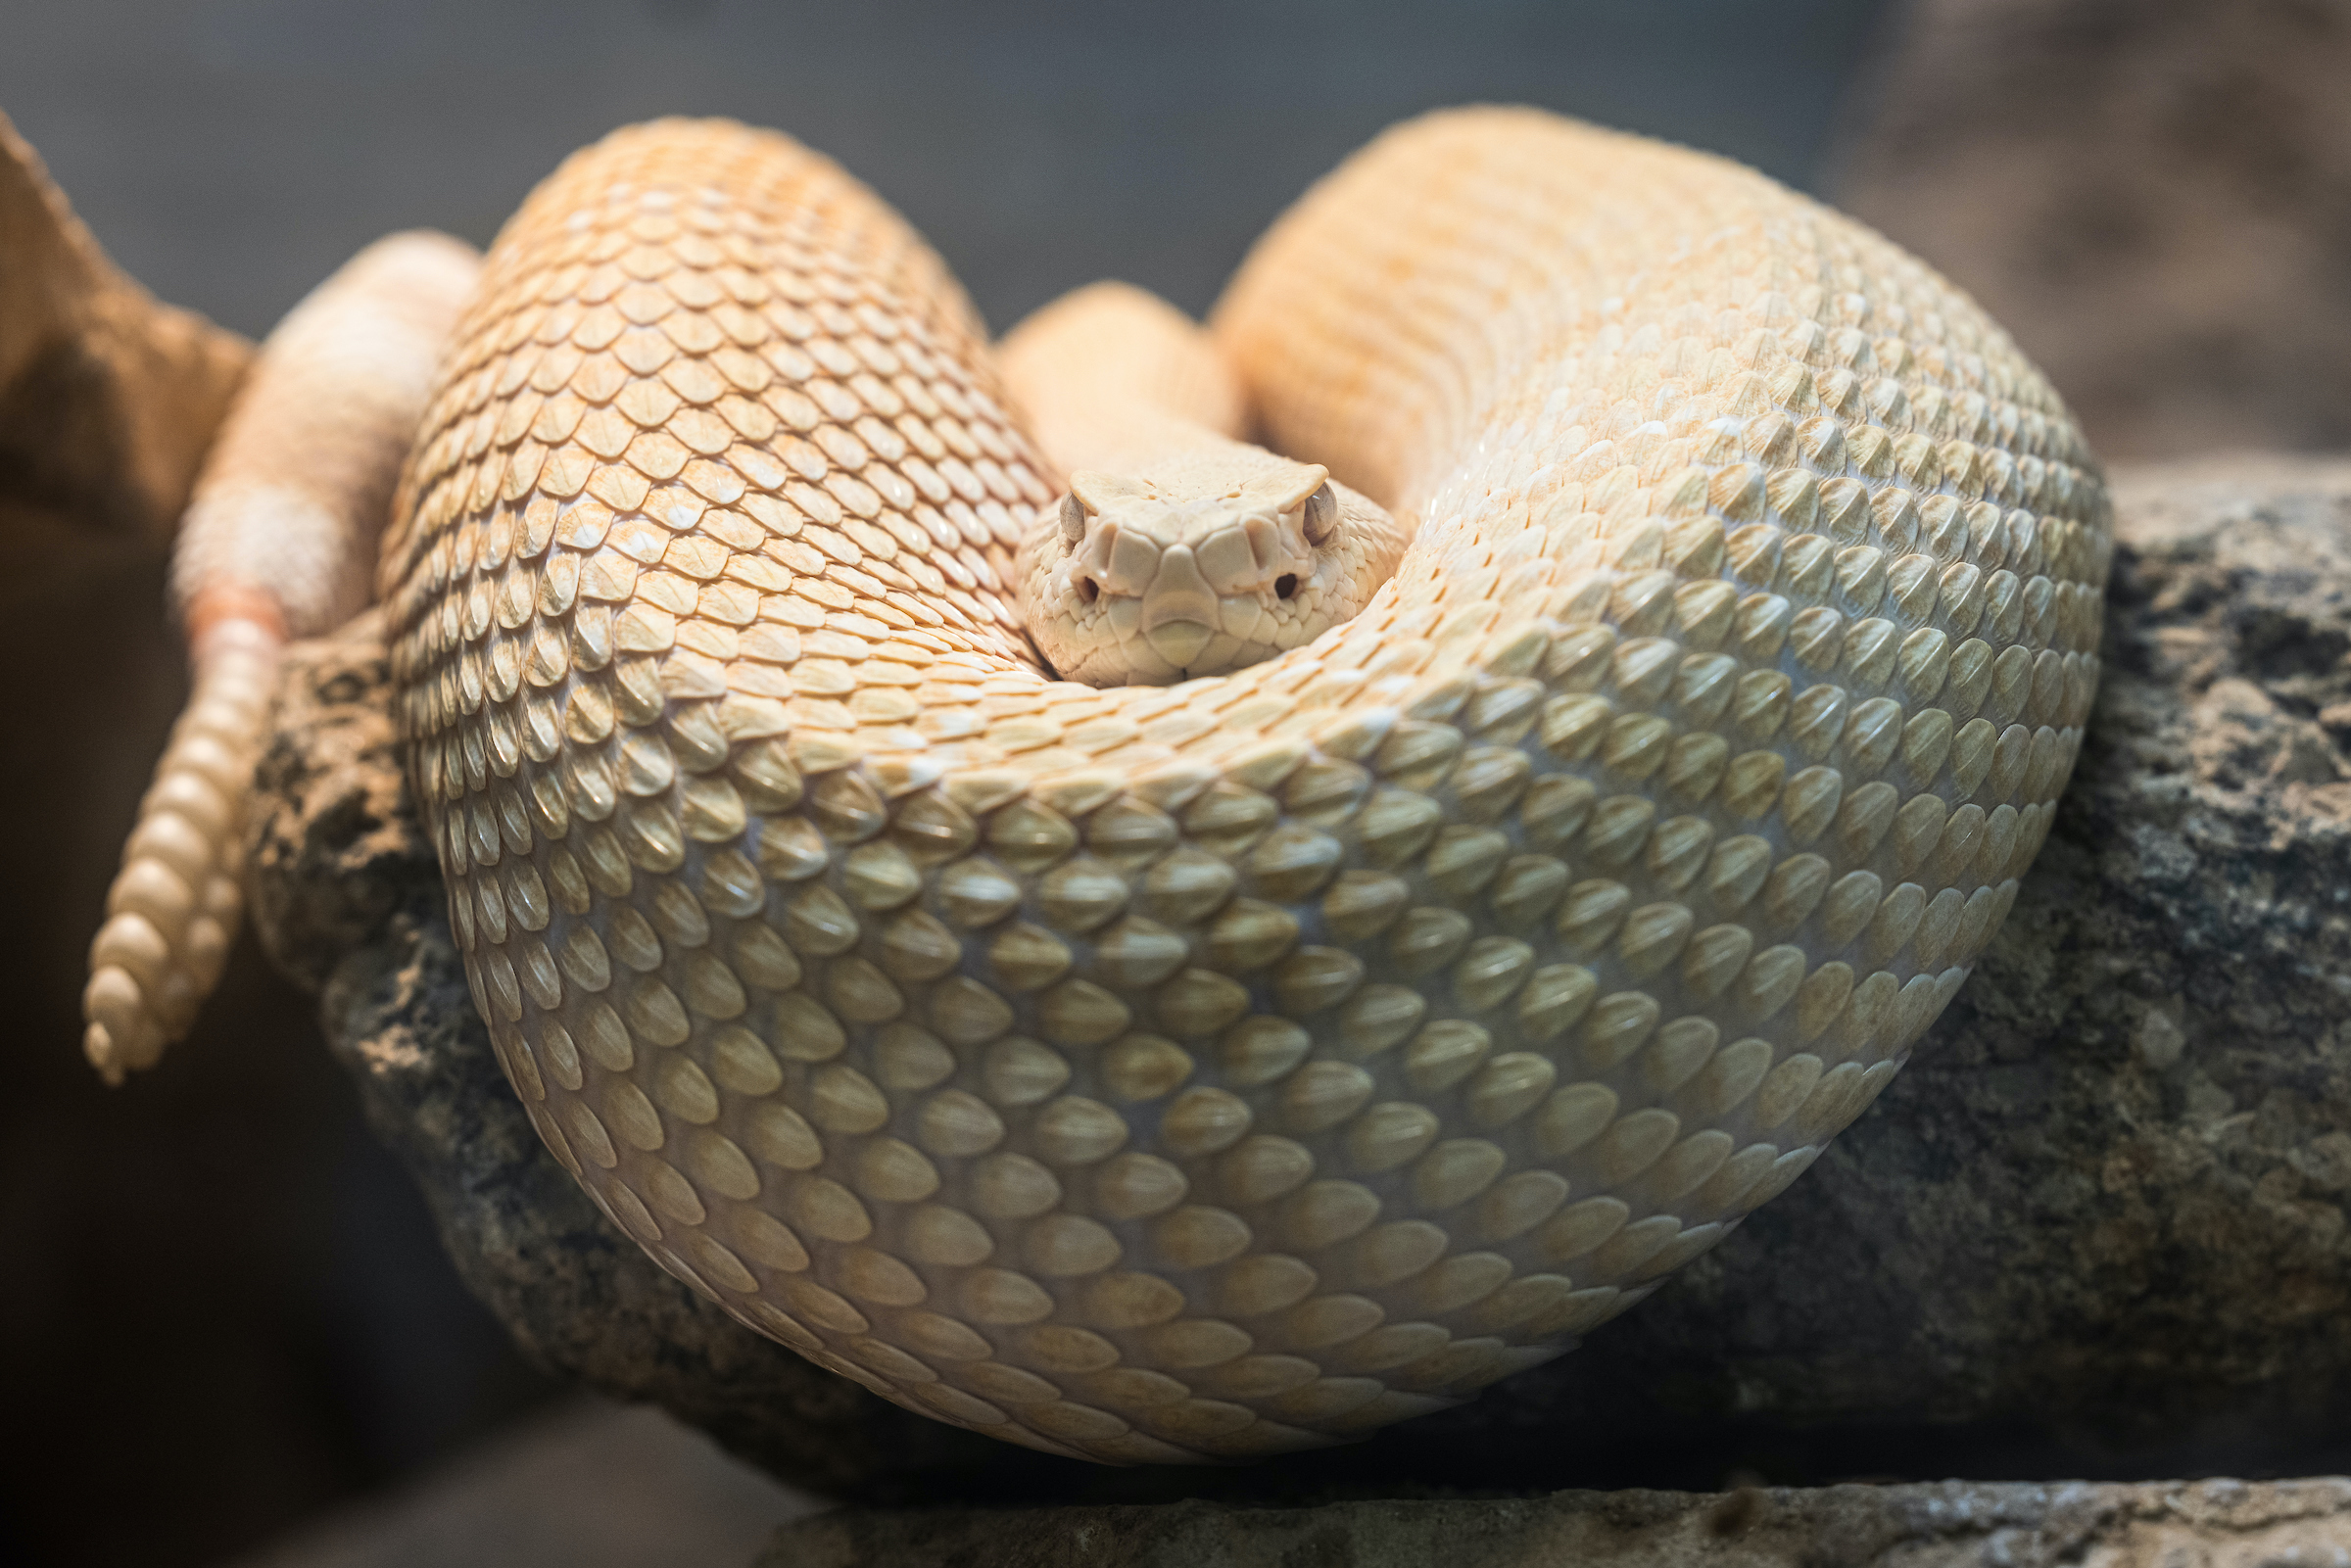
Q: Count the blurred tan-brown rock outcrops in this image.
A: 2